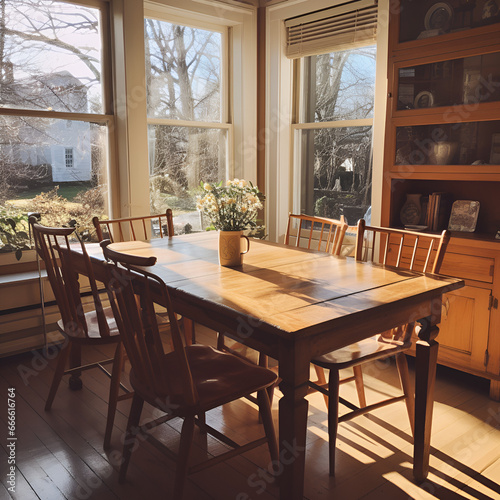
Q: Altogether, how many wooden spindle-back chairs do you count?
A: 5